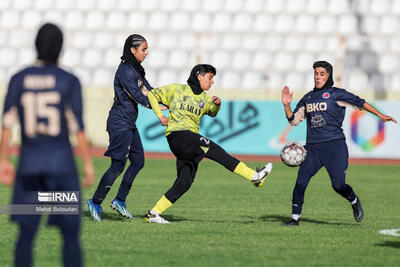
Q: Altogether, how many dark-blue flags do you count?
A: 0